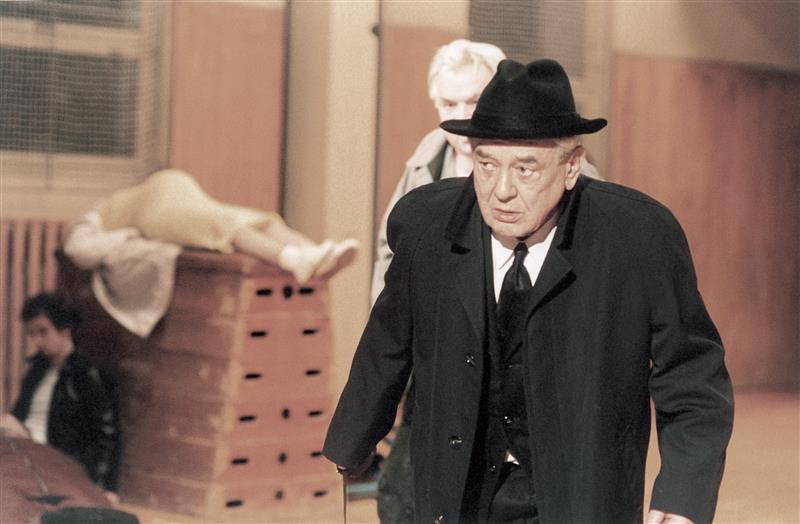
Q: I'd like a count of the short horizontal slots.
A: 12